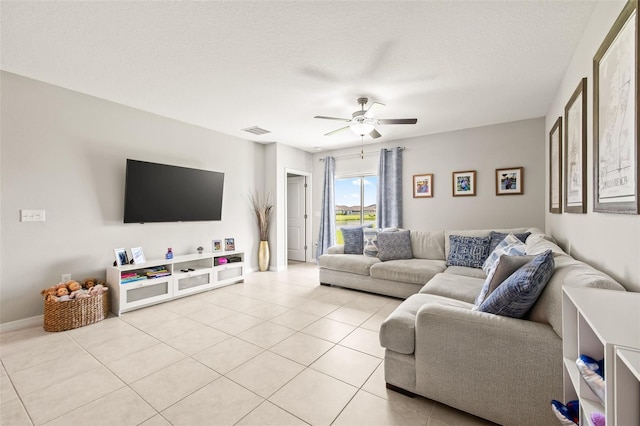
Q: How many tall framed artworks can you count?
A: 3